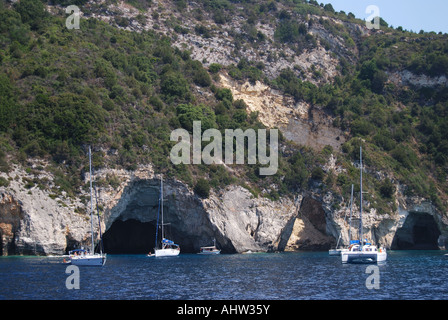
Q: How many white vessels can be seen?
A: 5